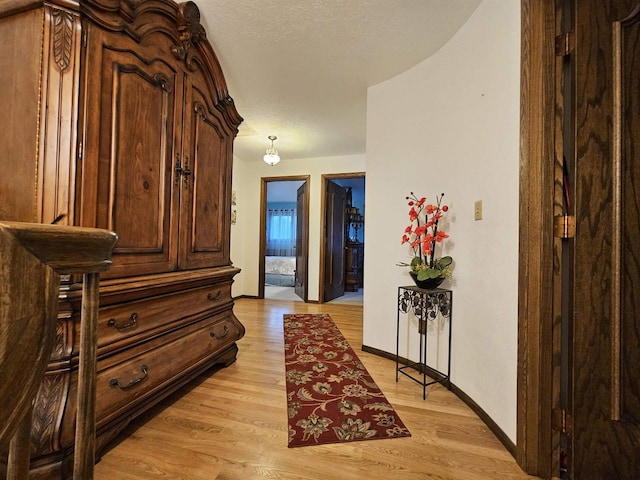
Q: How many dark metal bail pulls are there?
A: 4